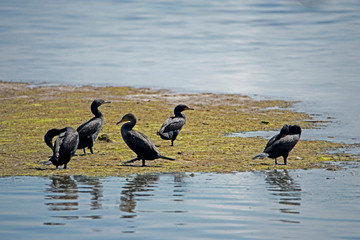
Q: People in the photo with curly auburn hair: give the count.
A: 0